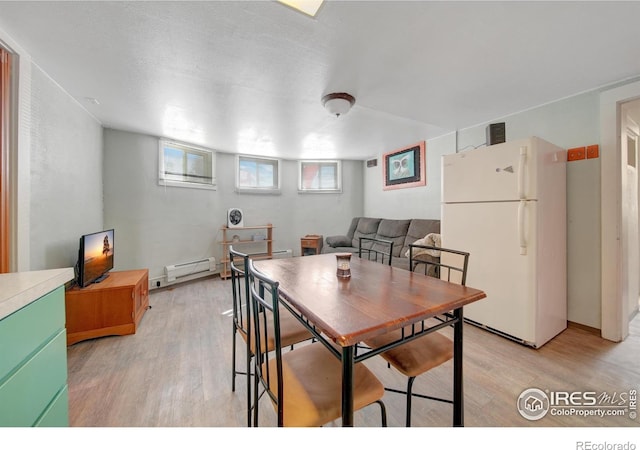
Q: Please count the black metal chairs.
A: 4